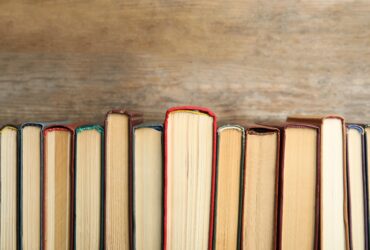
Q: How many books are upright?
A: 13